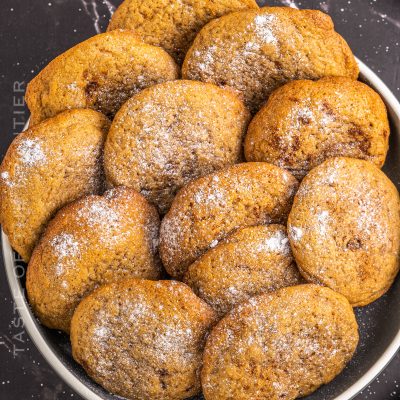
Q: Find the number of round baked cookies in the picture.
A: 12